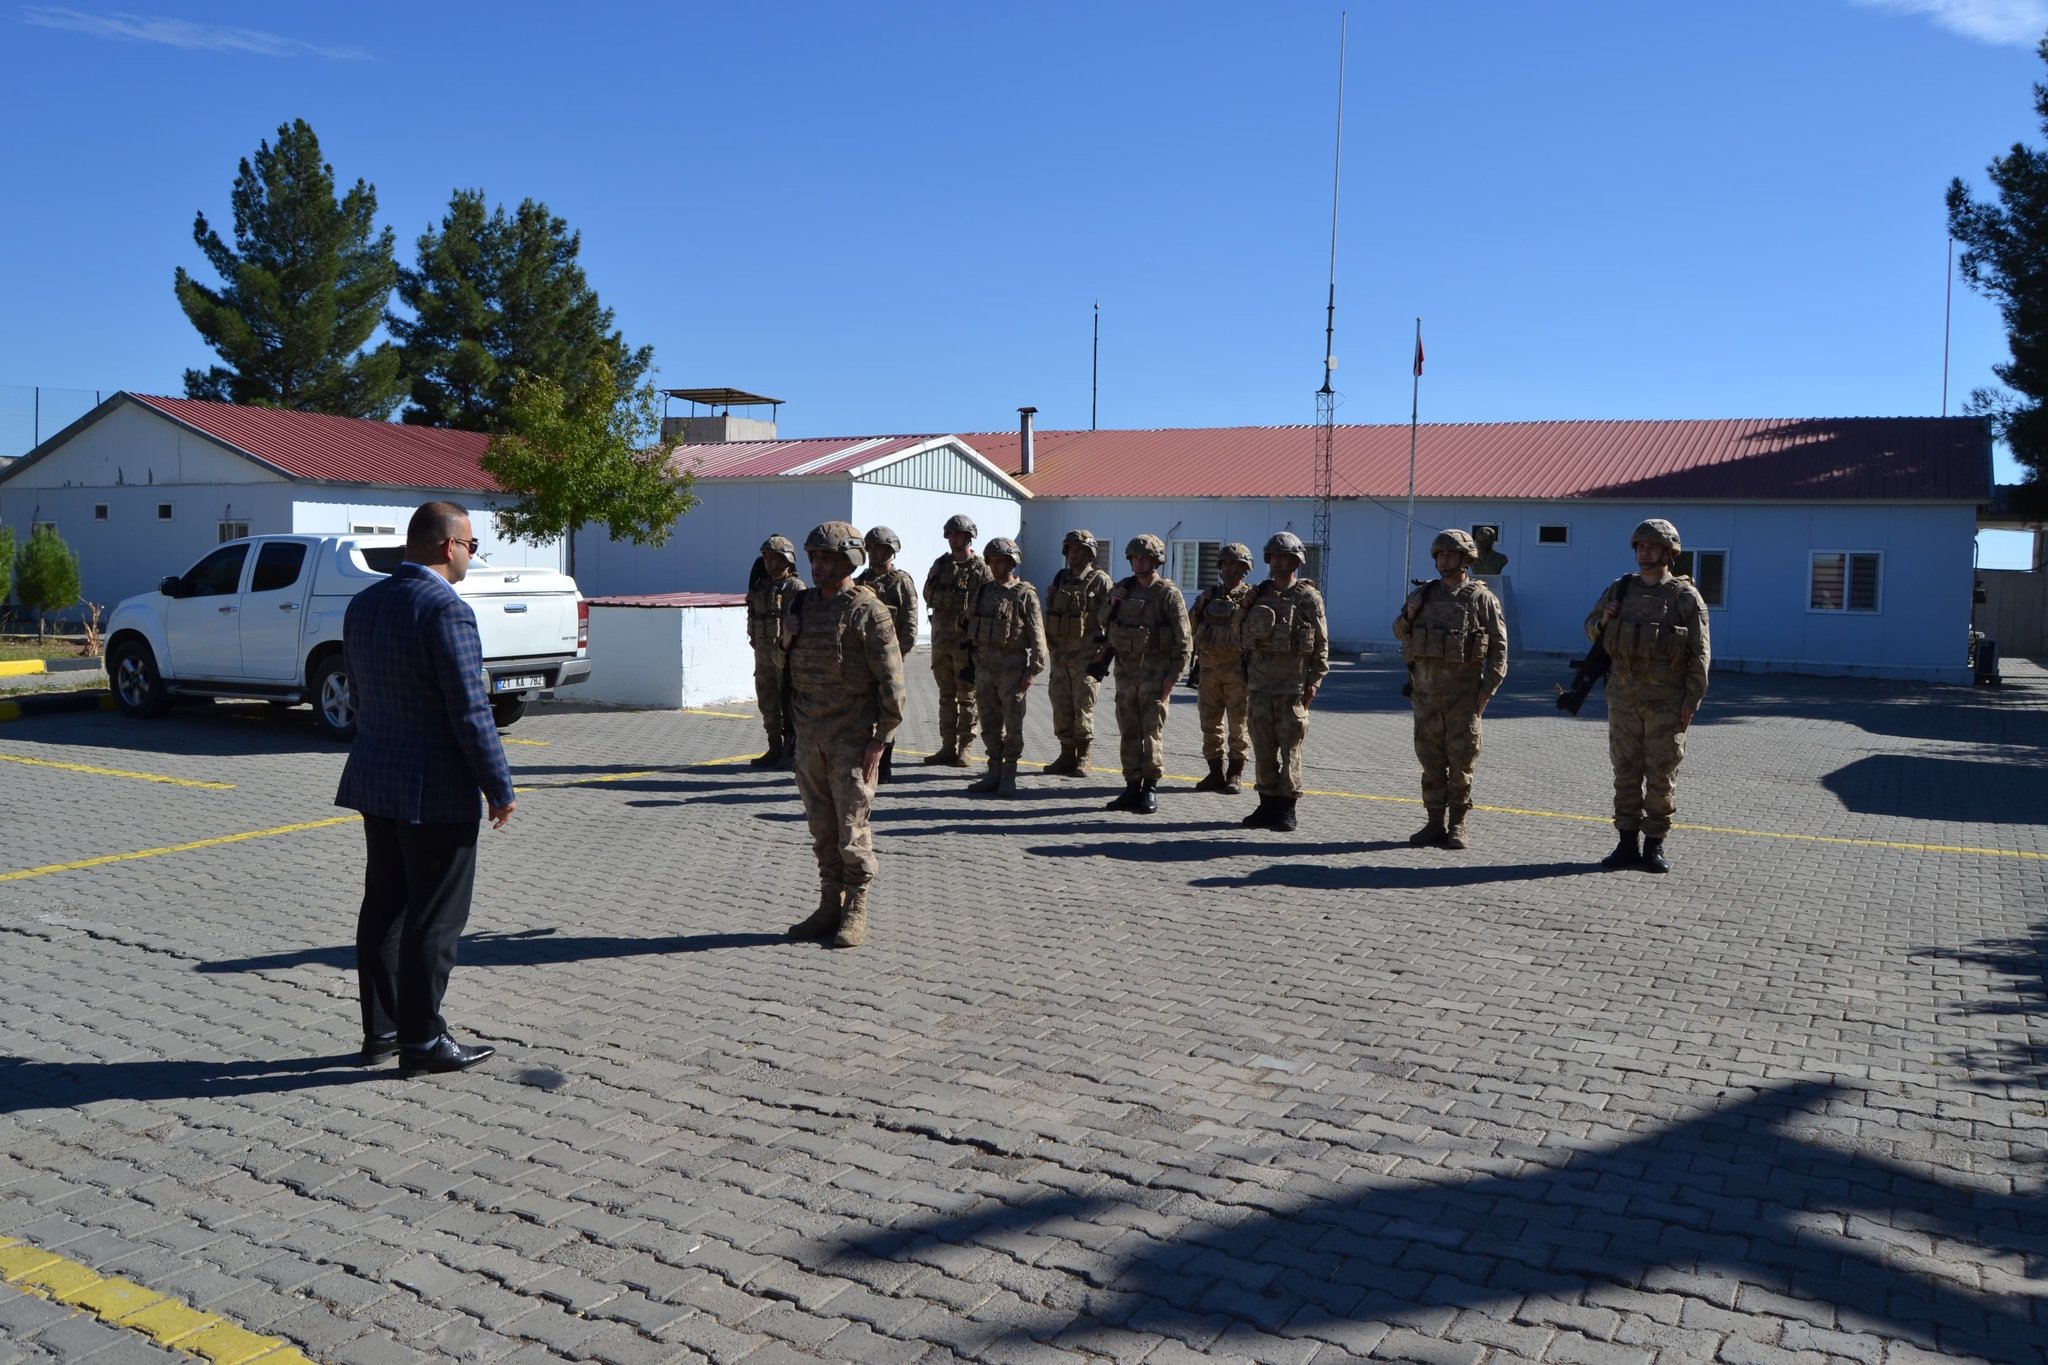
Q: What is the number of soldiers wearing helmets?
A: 11